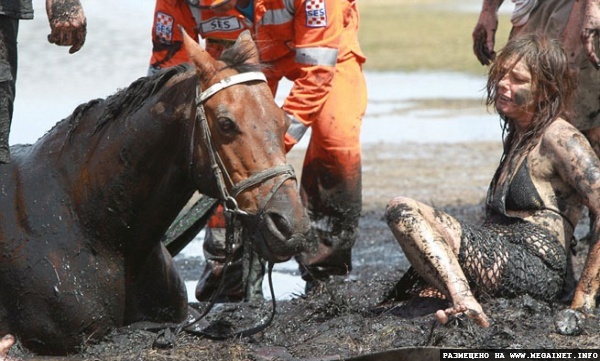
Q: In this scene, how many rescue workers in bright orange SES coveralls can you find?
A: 1